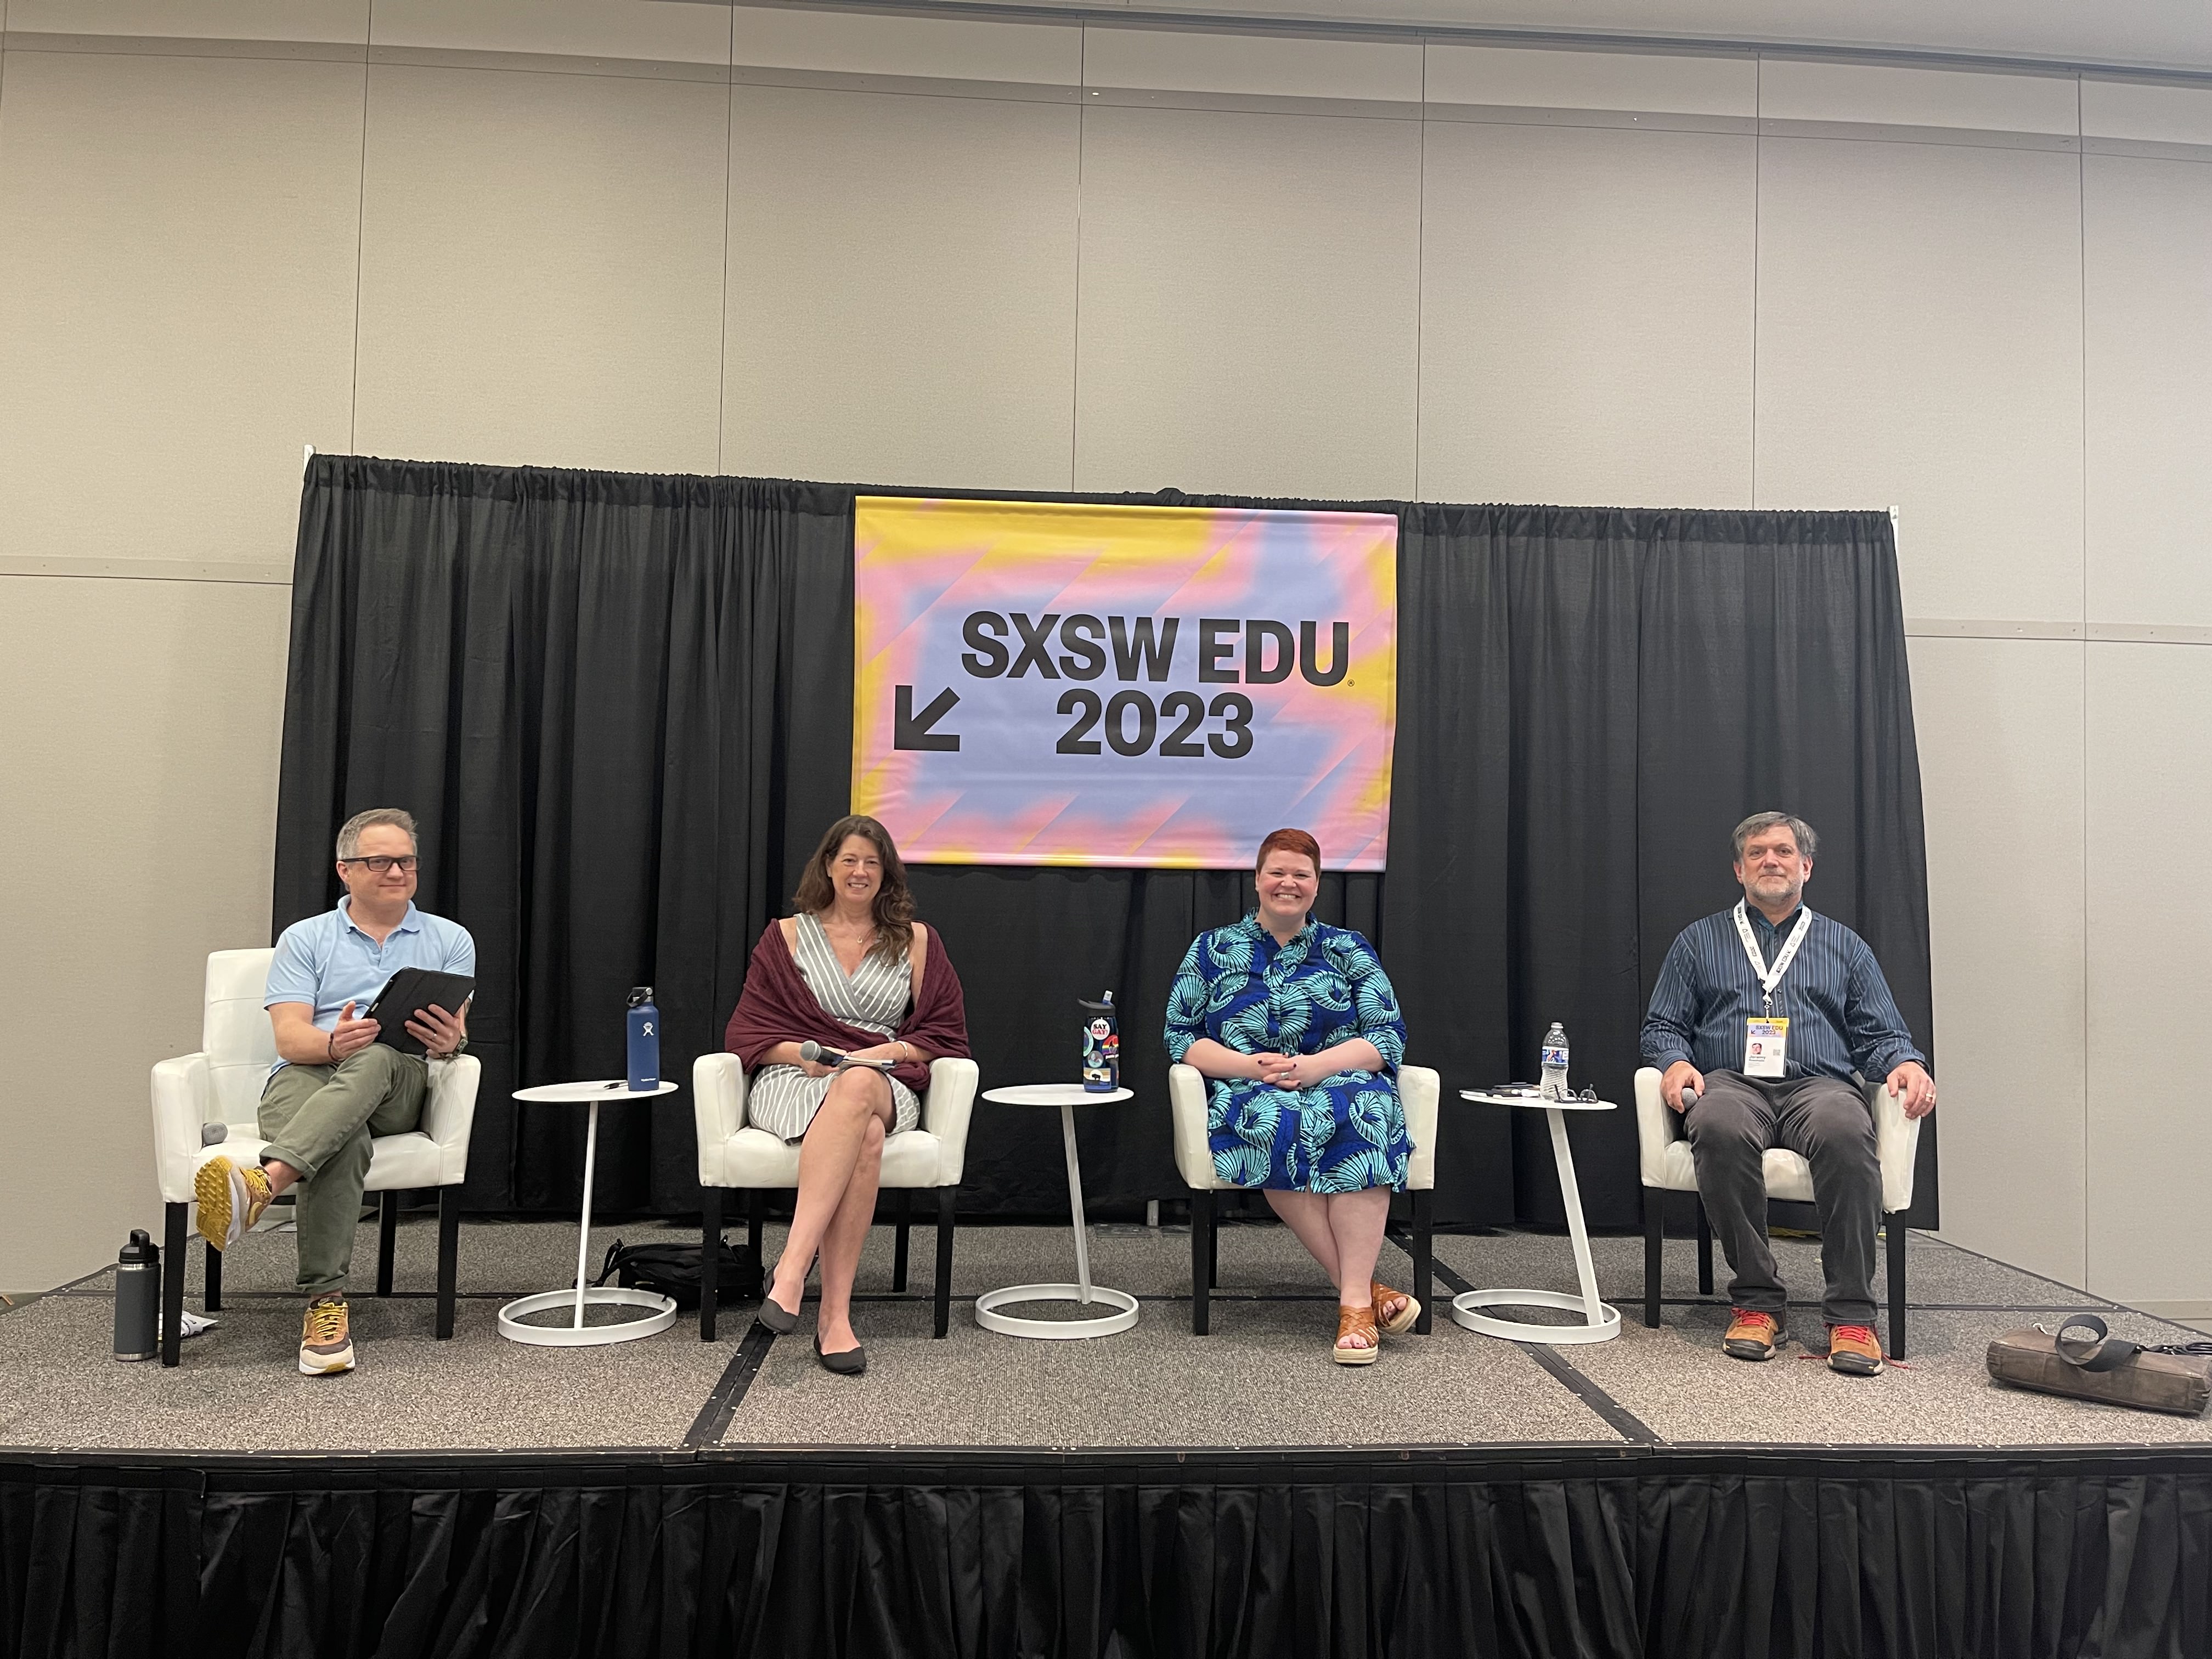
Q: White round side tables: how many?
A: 3